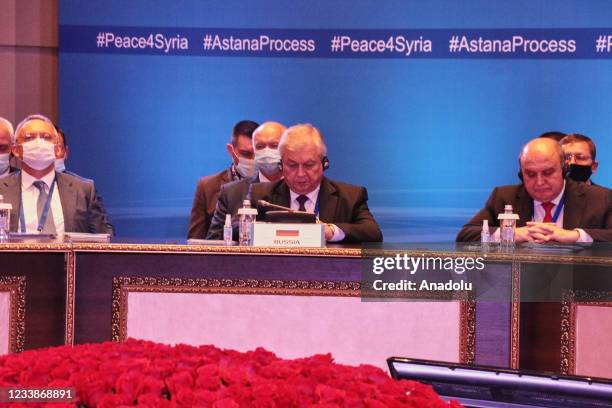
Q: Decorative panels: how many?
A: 3